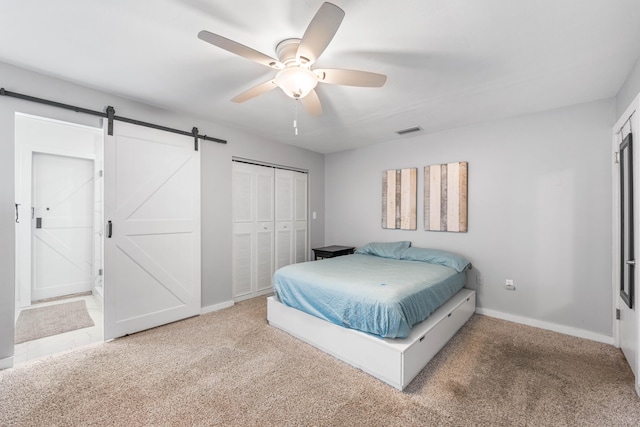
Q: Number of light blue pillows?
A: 2